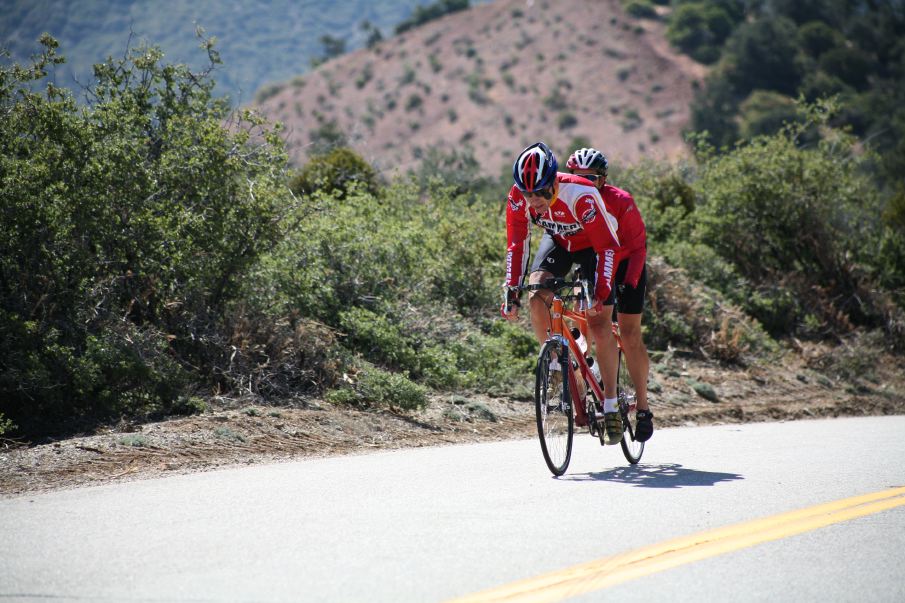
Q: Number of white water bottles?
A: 2